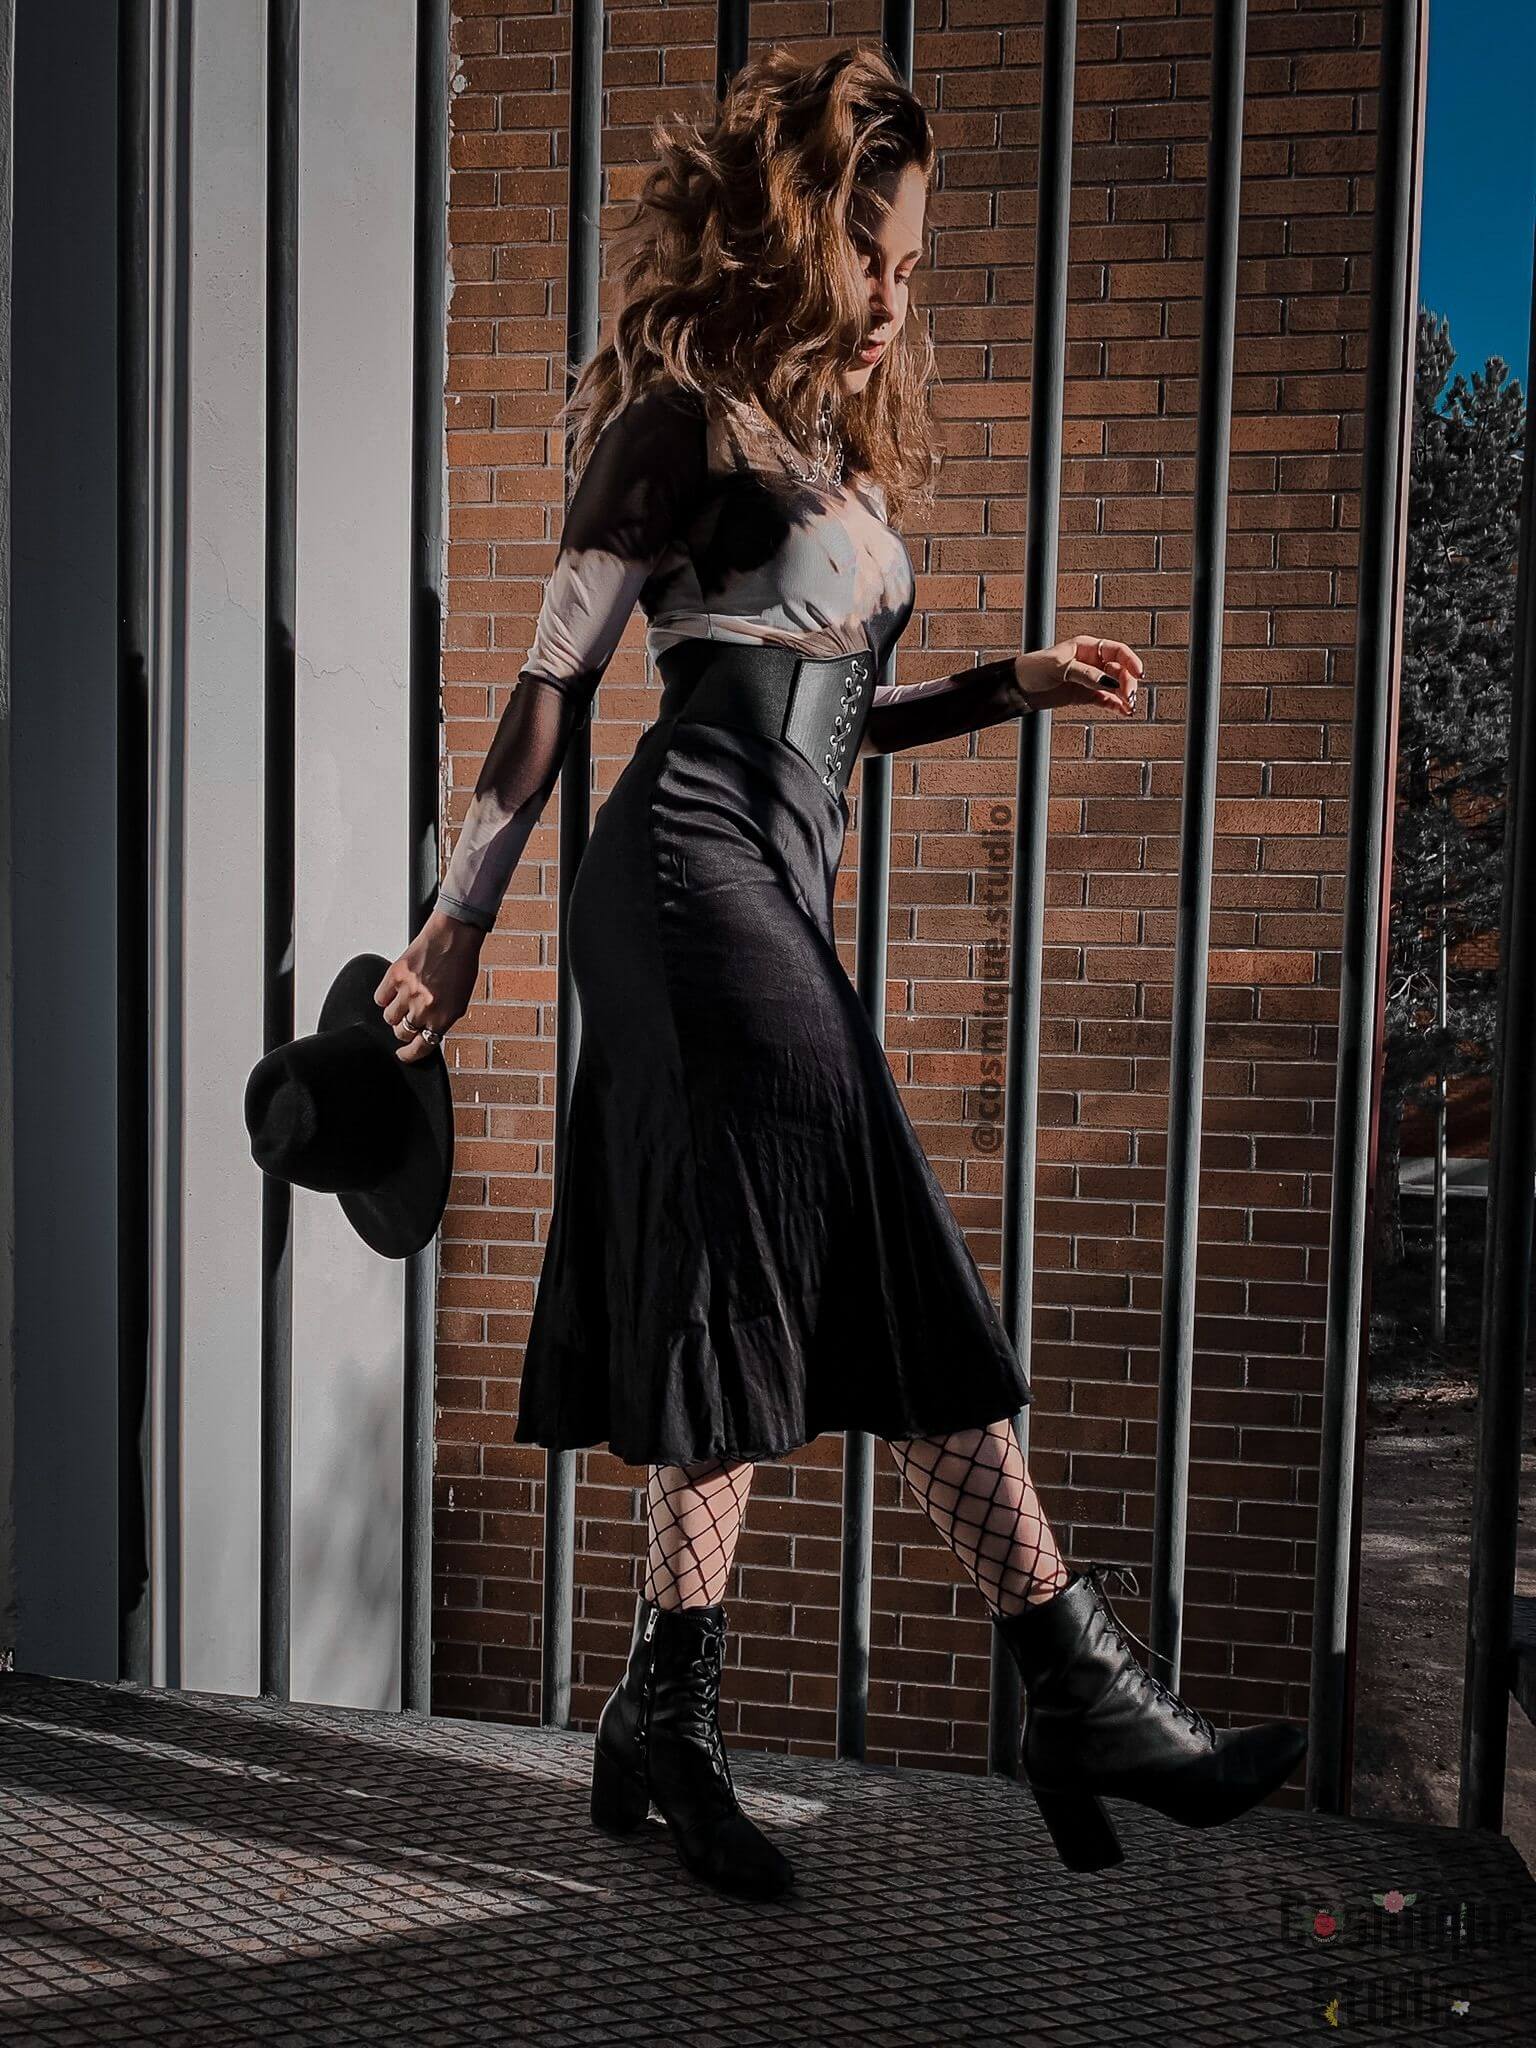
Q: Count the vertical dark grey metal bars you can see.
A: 10